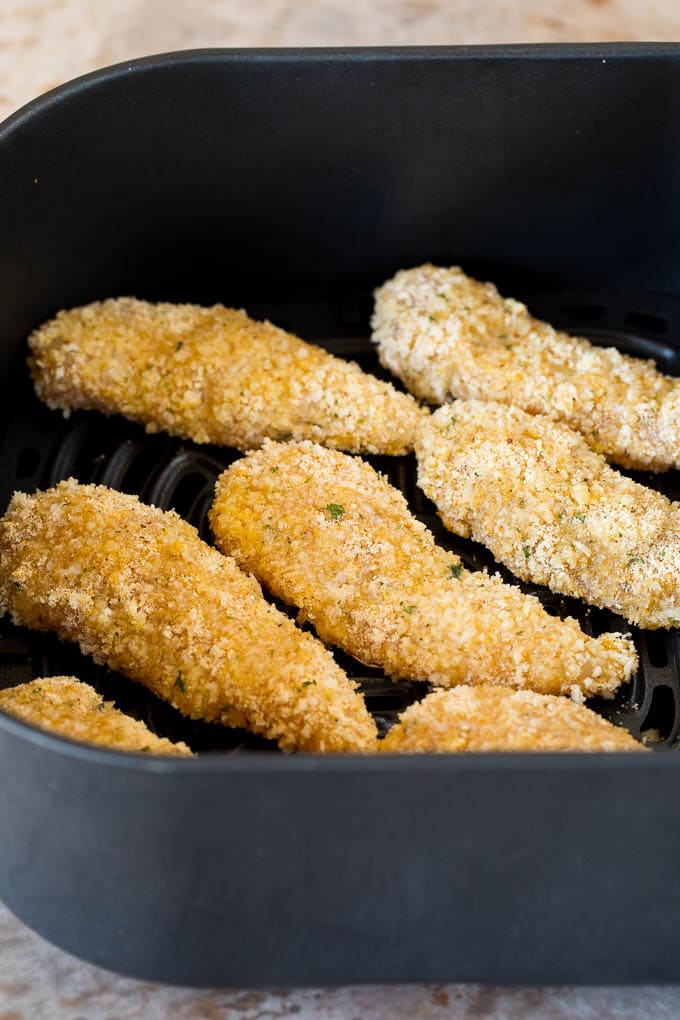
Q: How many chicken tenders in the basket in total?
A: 7